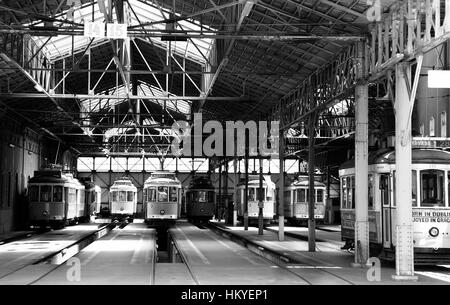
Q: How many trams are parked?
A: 8